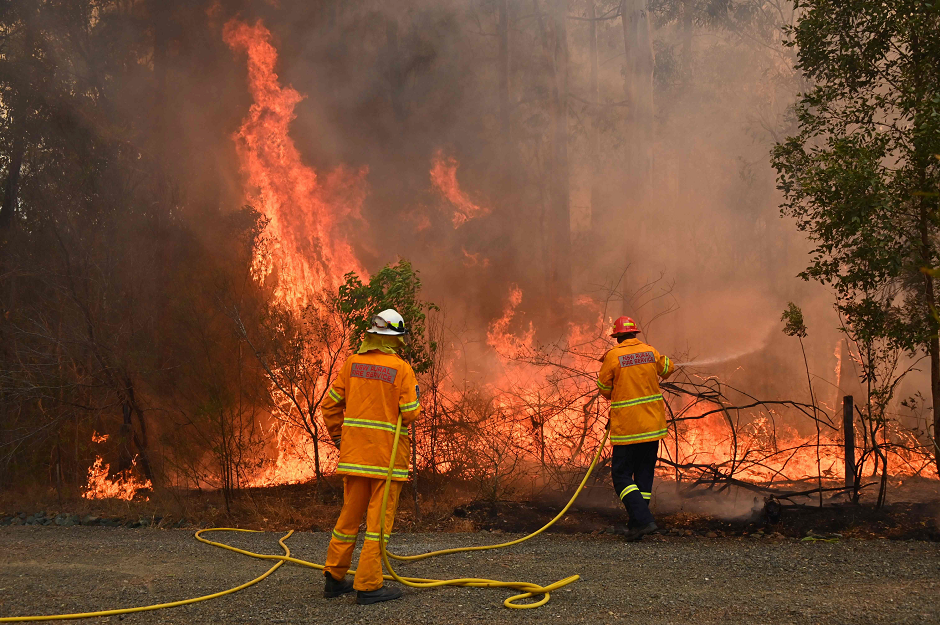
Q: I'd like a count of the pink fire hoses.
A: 0